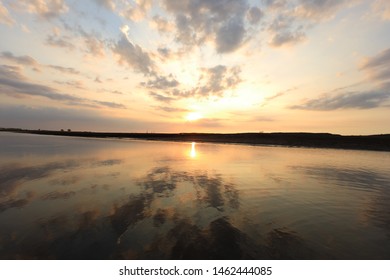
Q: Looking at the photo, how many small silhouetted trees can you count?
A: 2